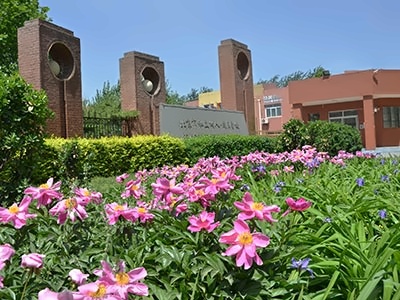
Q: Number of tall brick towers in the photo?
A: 3